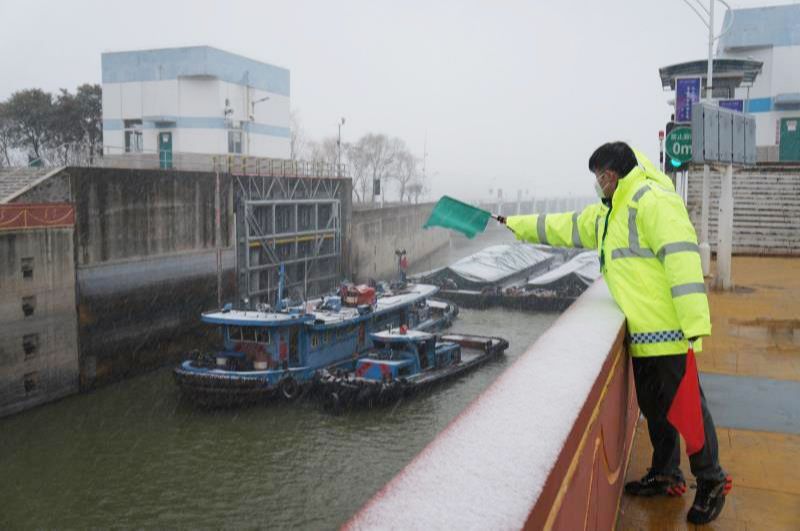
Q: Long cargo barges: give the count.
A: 2